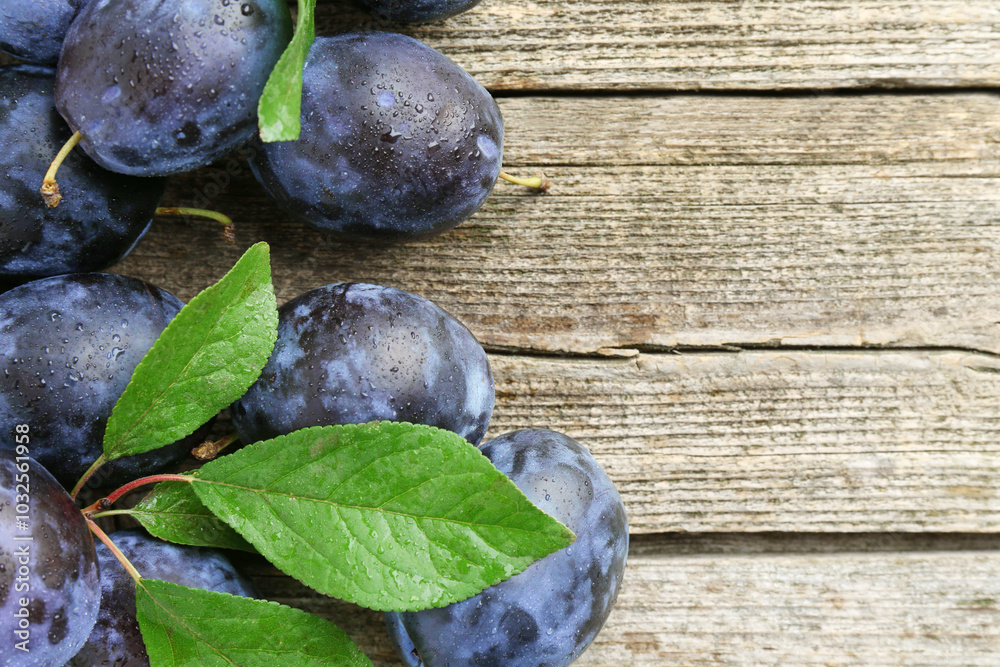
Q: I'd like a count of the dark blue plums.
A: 10